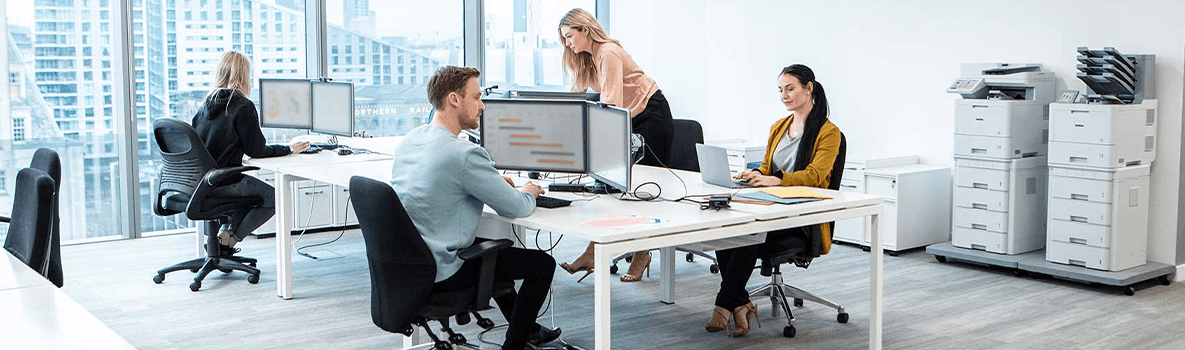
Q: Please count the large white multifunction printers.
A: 2